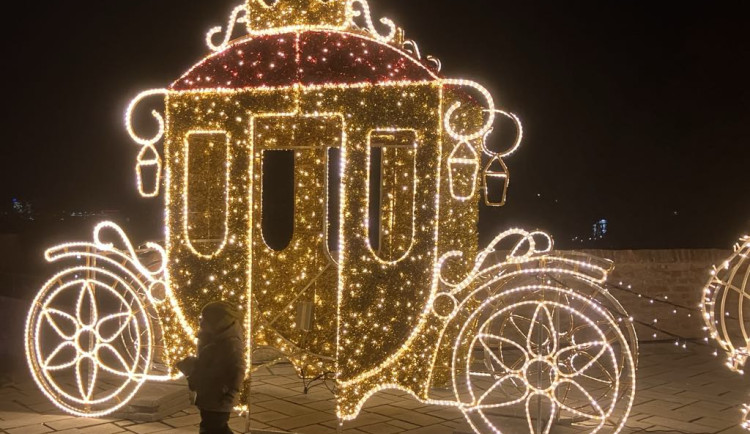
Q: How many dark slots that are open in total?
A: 3